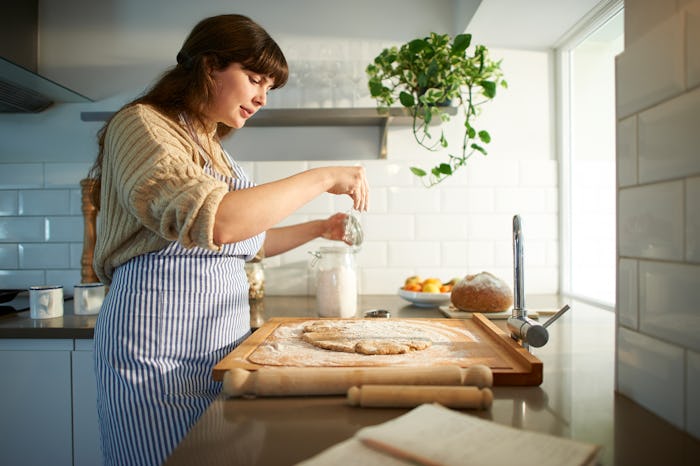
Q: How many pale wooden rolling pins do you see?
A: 2